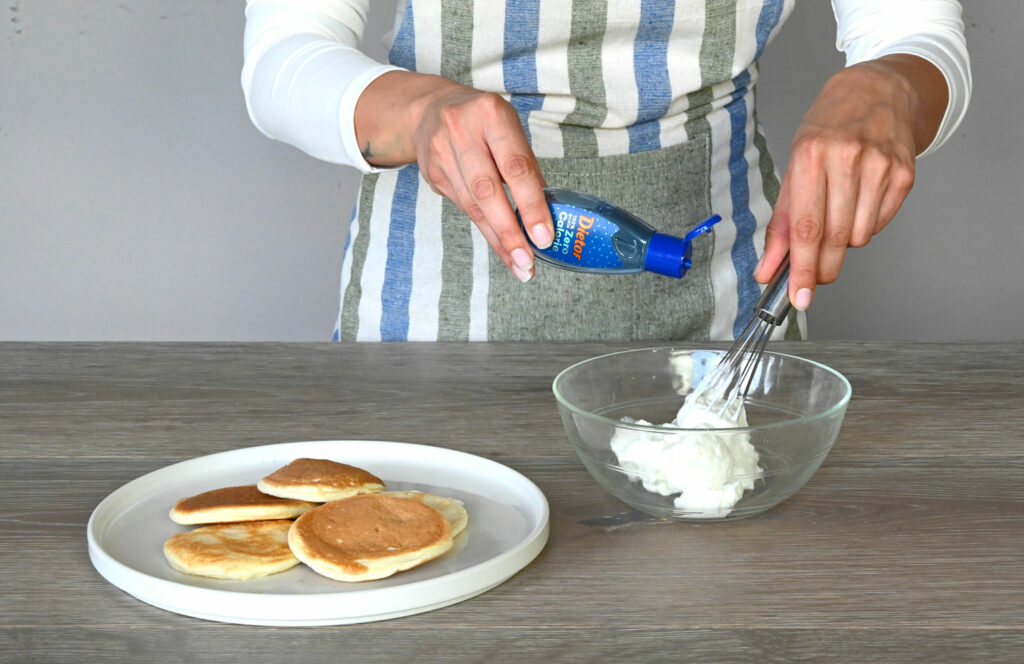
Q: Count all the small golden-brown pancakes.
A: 5